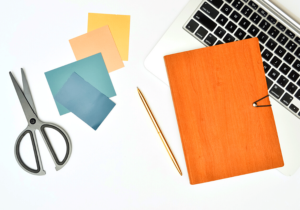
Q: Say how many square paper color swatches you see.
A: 4